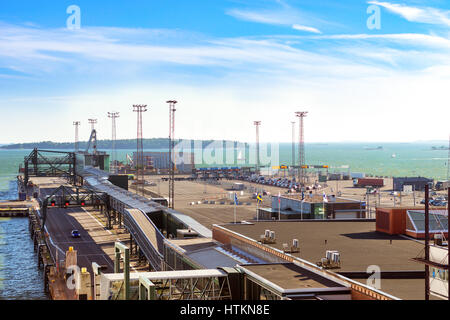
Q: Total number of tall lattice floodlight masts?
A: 8